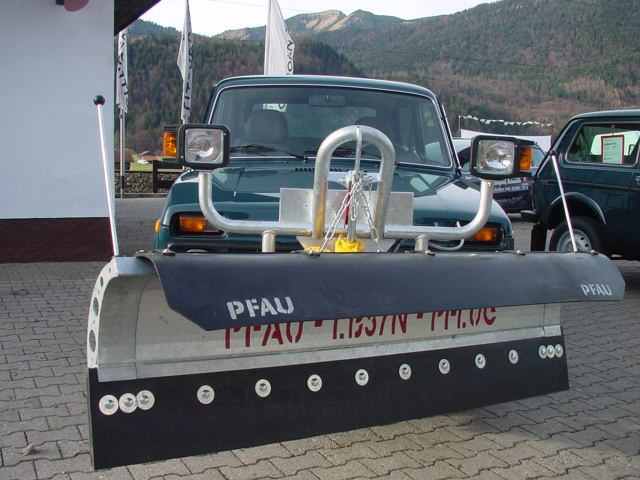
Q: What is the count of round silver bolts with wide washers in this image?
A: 14